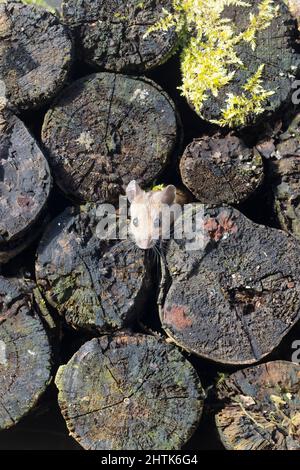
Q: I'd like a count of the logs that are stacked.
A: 12